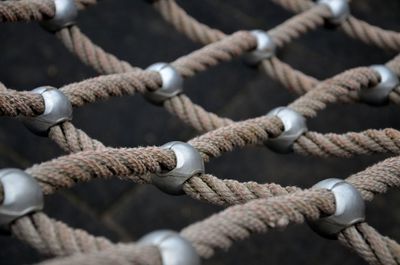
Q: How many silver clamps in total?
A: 11